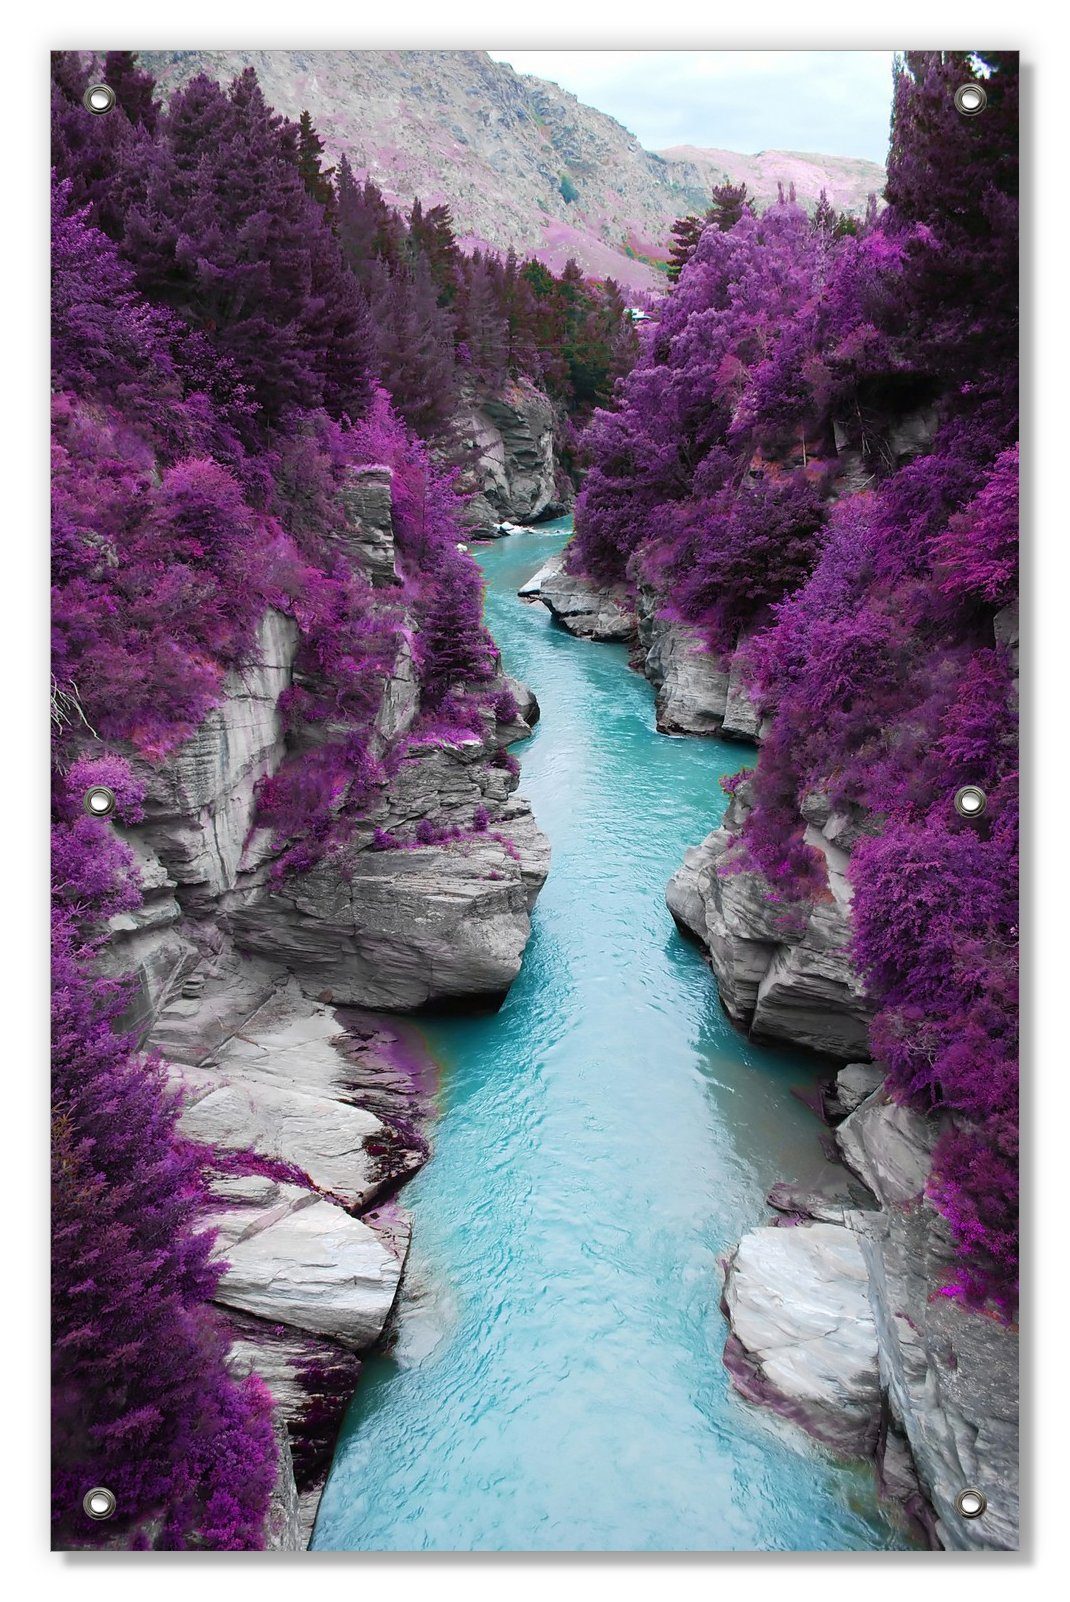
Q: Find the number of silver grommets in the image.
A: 6